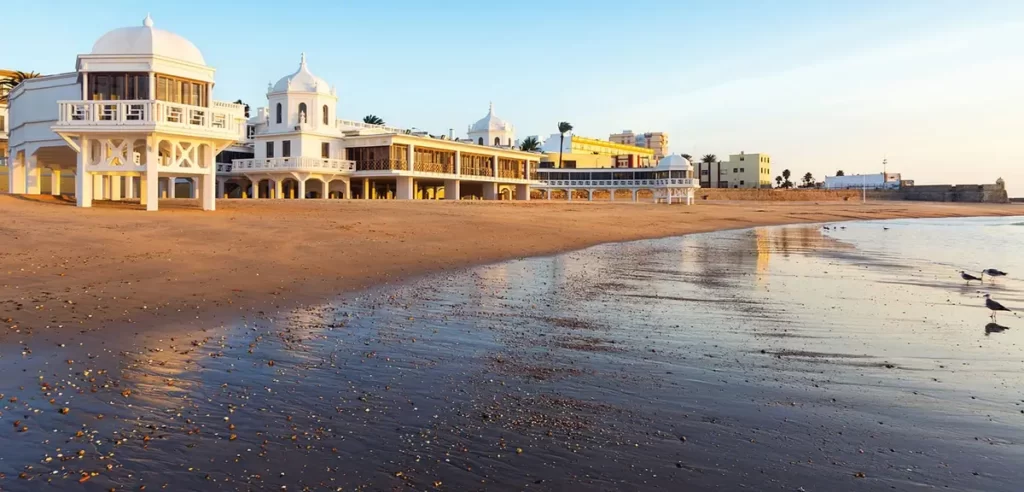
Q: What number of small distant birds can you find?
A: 5